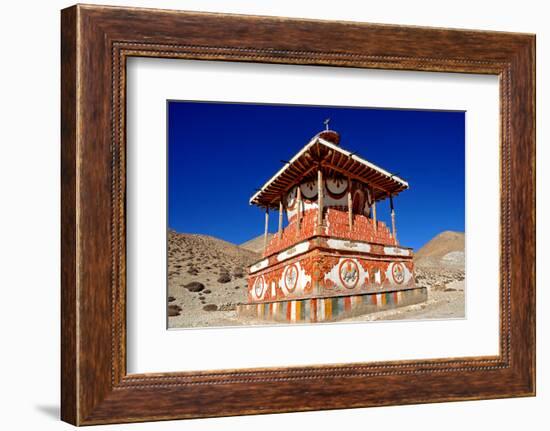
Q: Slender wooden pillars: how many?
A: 7